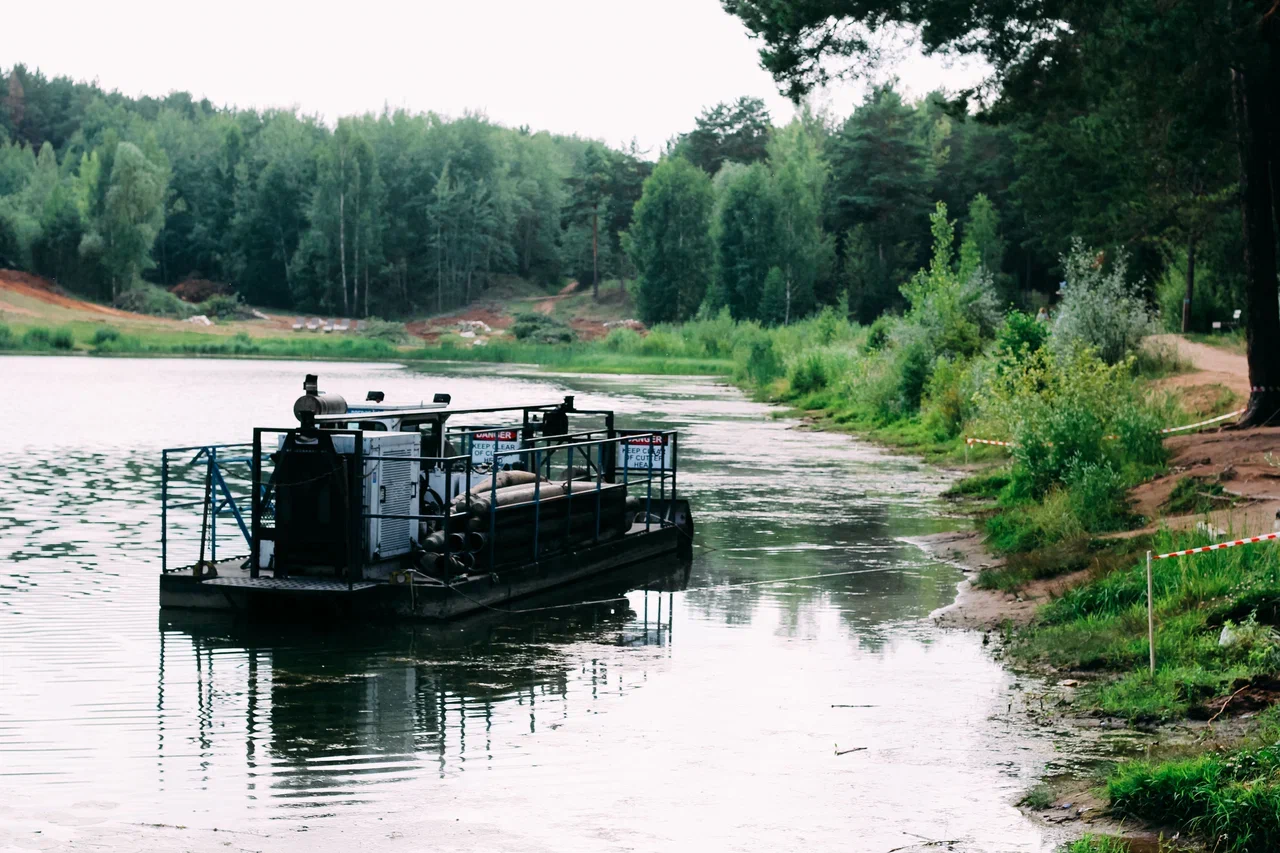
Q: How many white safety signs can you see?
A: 2